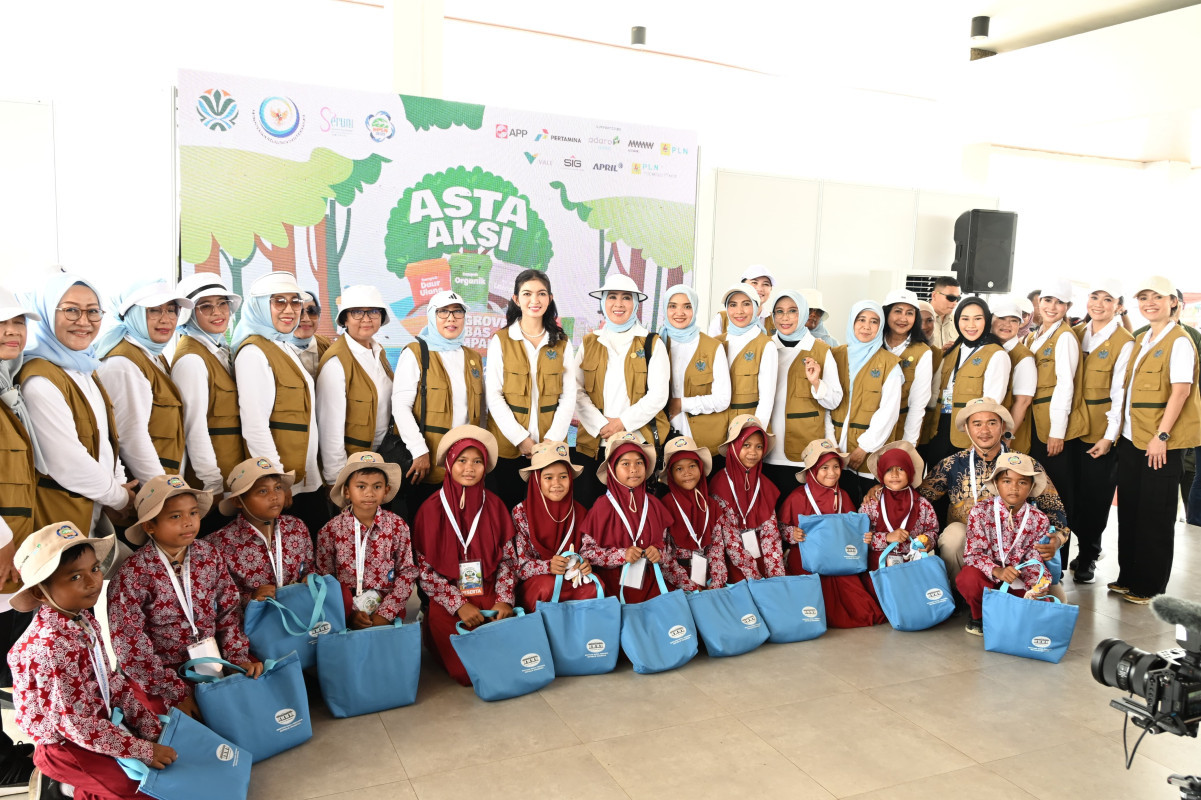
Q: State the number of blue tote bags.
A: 13